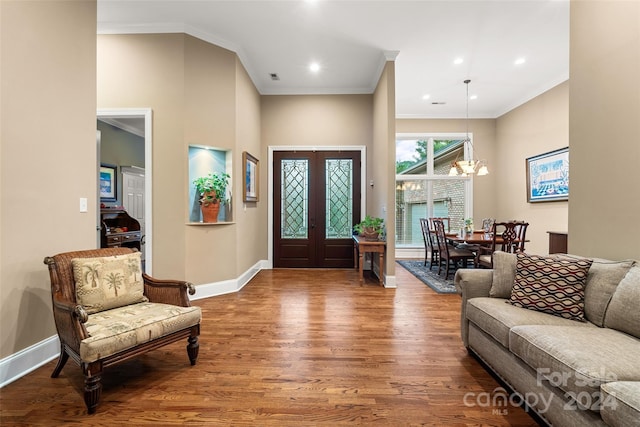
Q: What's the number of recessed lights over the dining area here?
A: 4